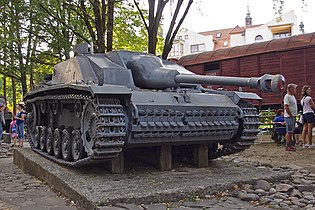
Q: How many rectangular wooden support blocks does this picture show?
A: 3